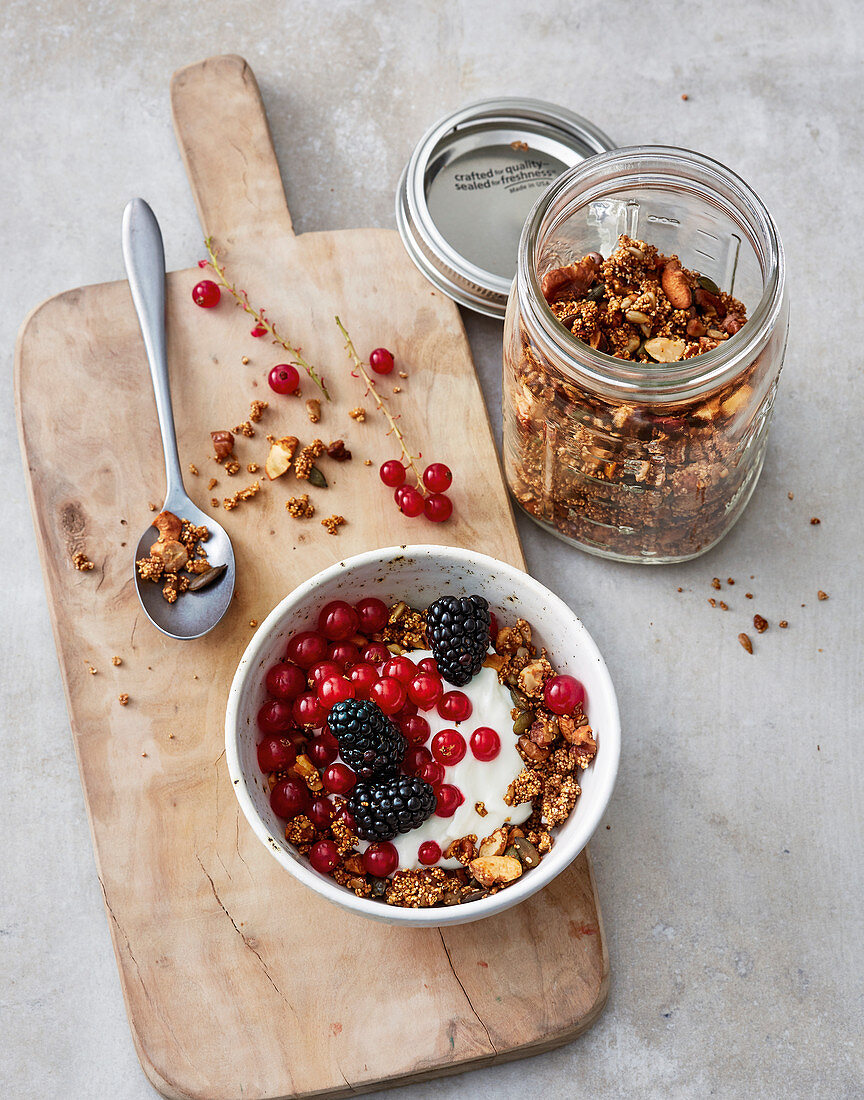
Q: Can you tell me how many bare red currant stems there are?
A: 2